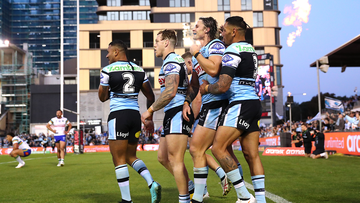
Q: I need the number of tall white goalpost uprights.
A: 2